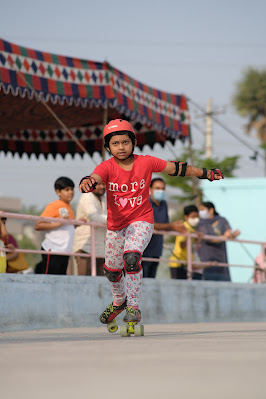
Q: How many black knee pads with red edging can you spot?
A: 2